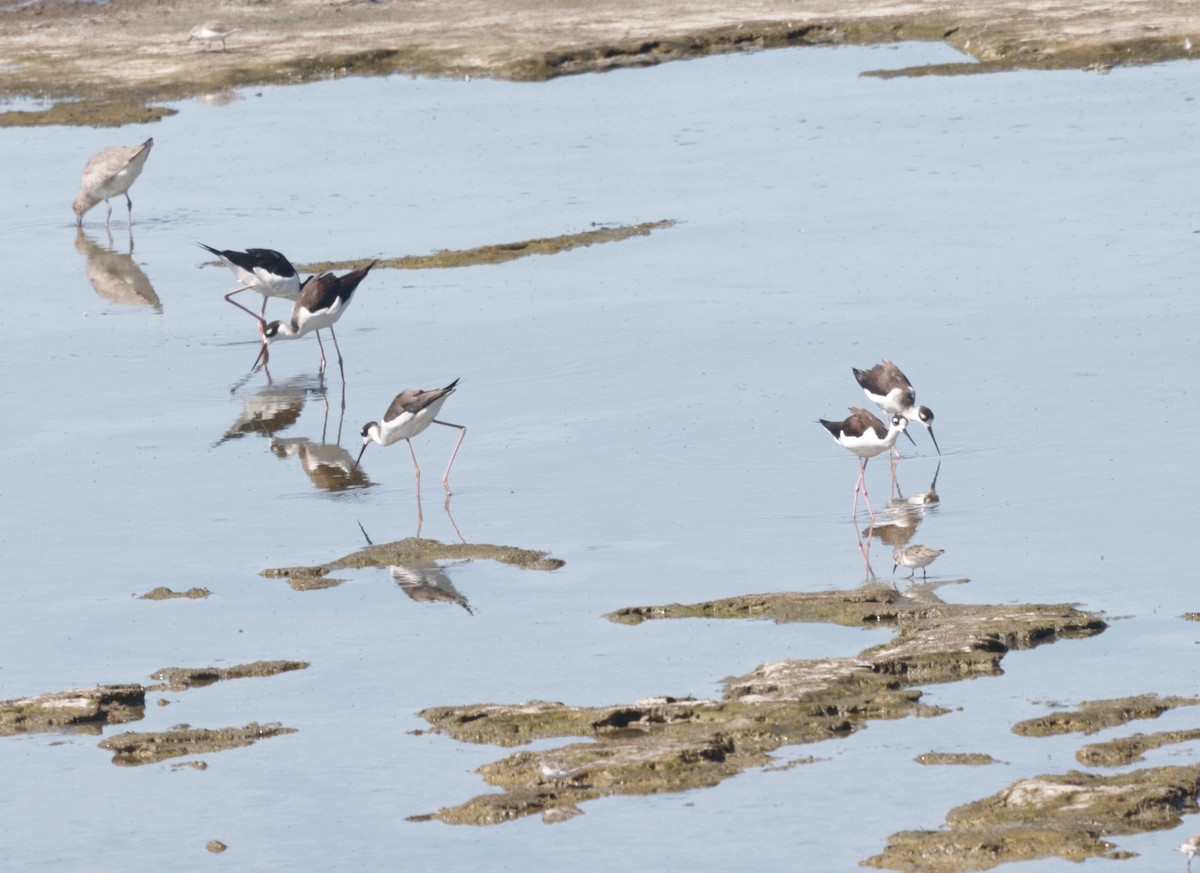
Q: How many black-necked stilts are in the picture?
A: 5